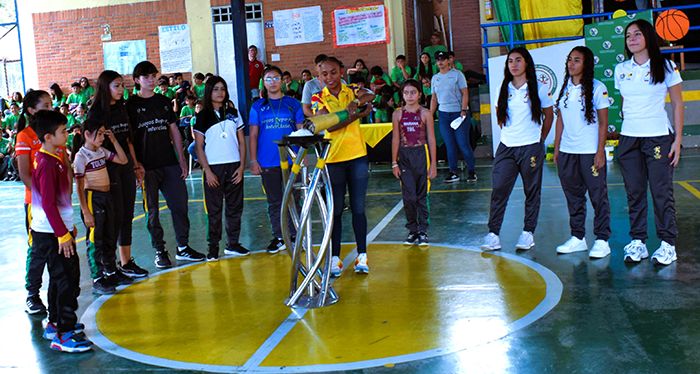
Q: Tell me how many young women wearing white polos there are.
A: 3